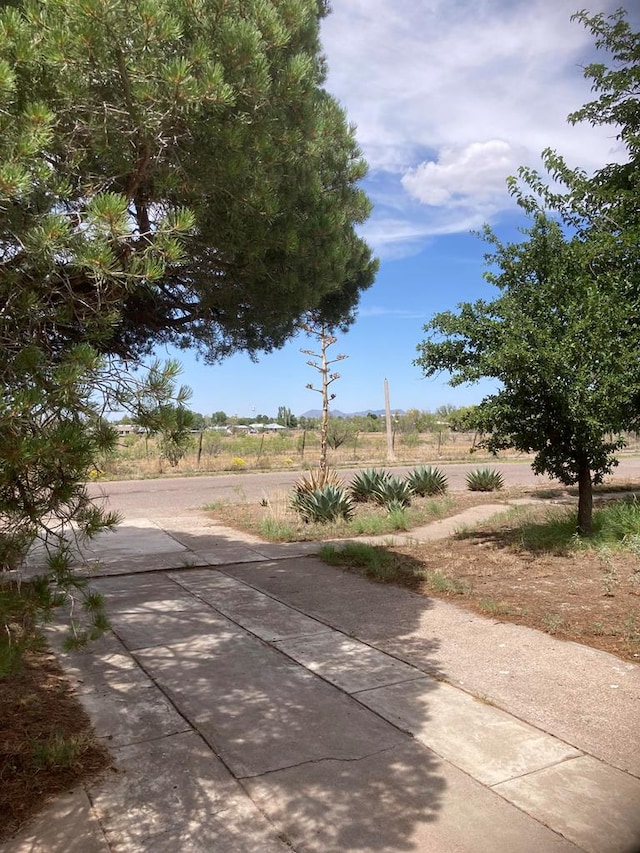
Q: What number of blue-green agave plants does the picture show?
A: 5